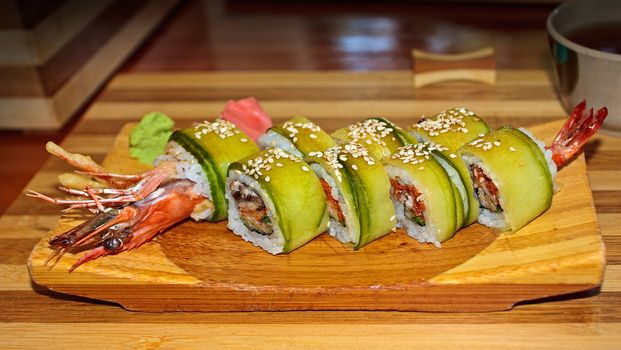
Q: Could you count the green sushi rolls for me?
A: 8